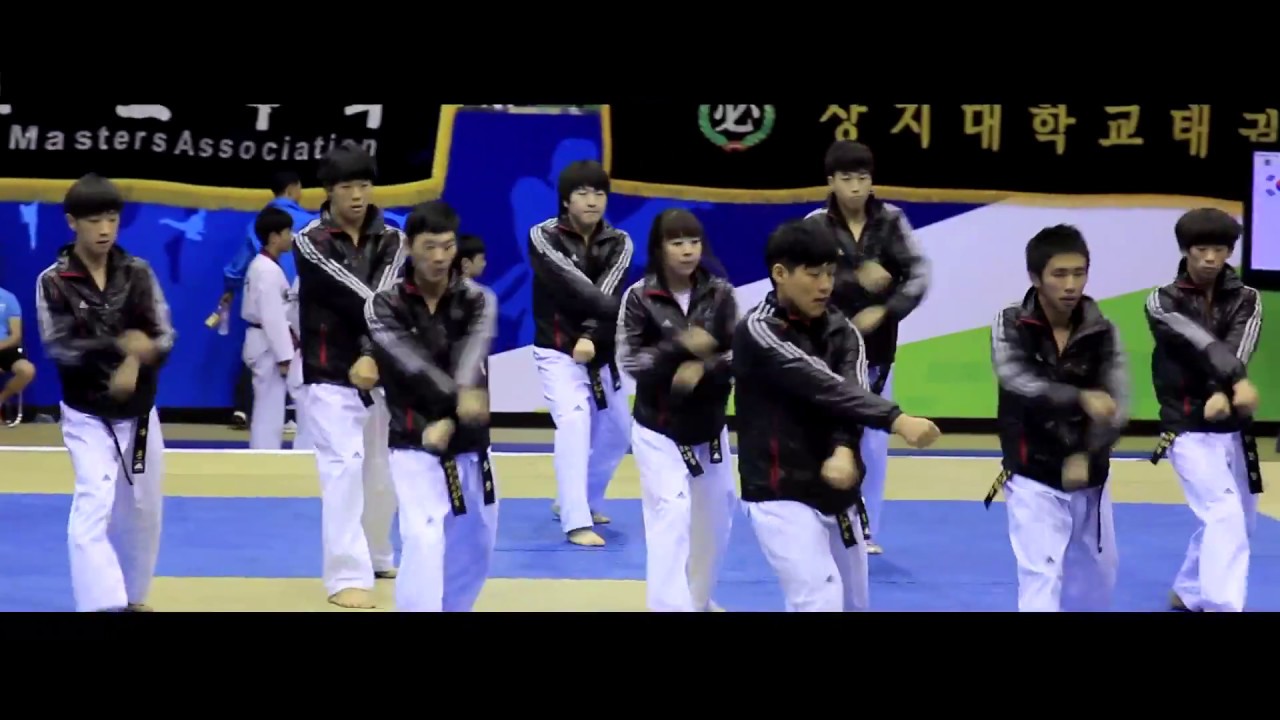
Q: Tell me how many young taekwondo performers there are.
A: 9